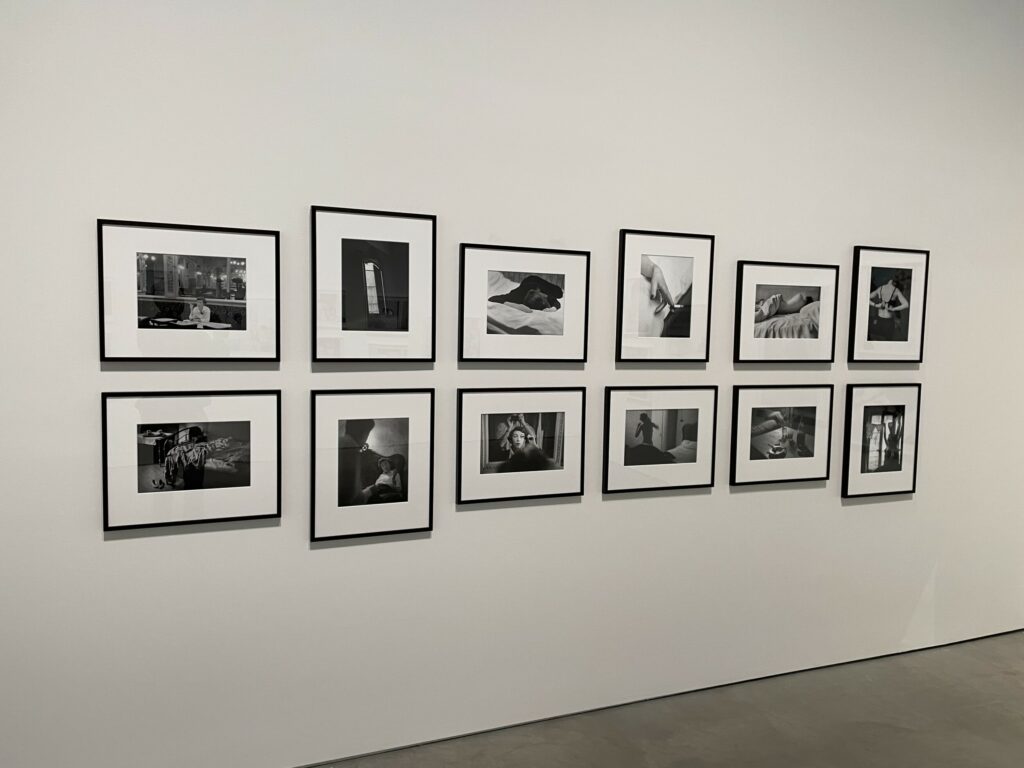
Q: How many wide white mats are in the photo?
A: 12